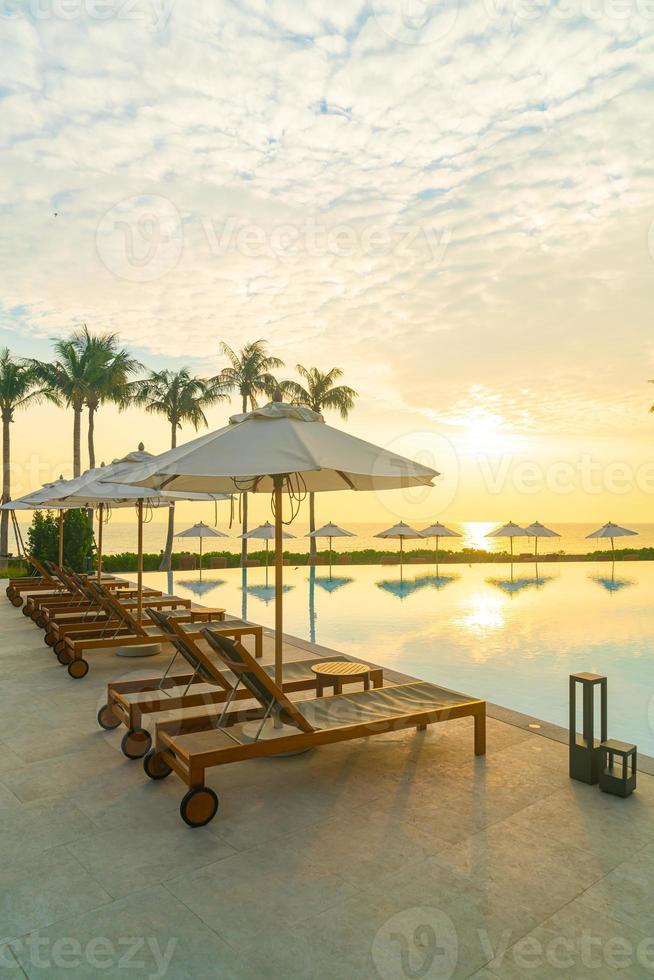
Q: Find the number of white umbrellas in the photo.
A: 12